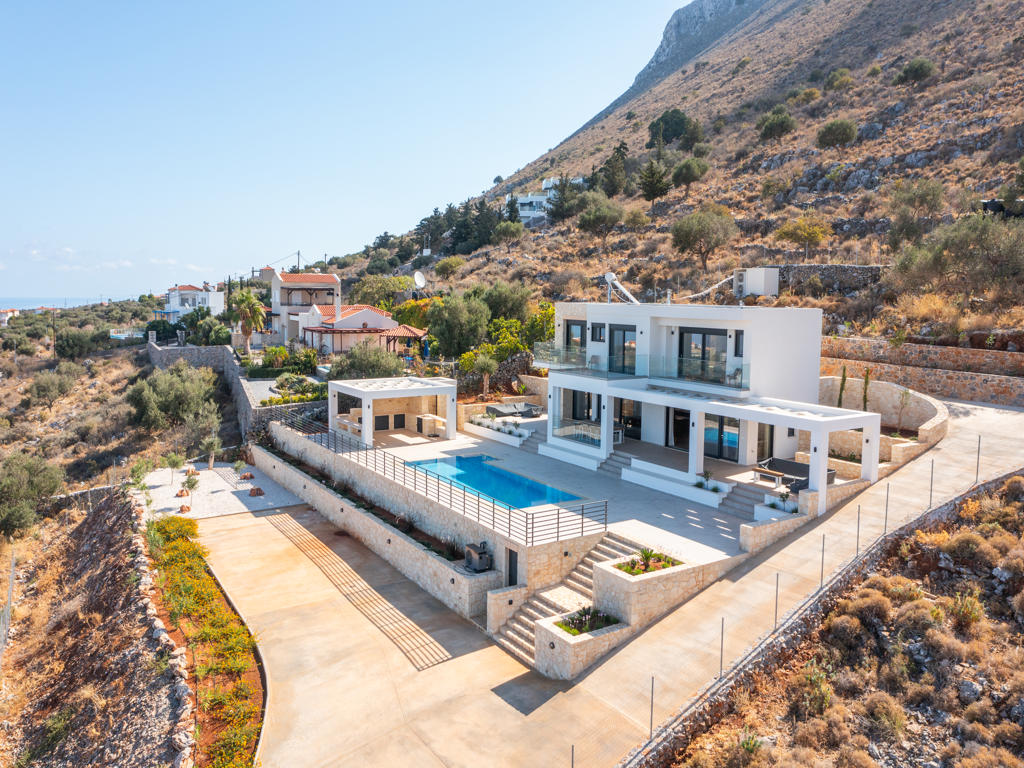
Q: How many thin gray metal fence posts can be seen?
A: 9